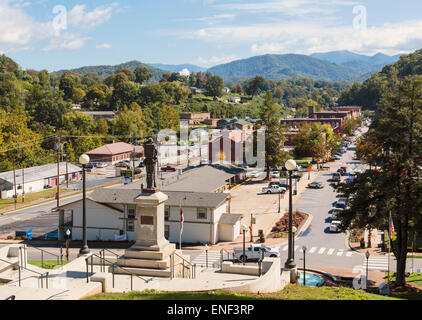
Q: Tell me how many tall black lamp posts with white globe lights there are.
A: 2